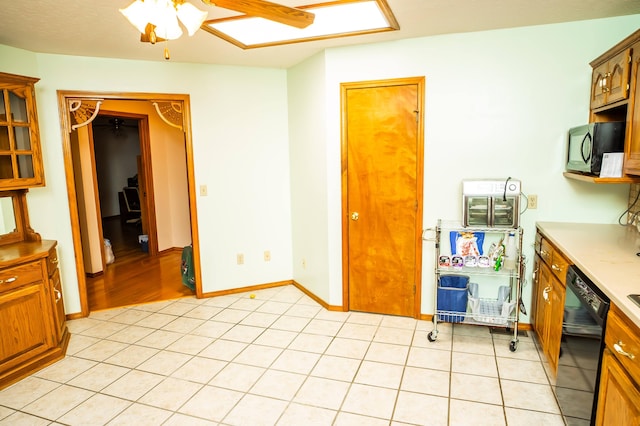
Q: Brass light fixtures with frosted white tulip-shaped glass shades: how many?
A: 1